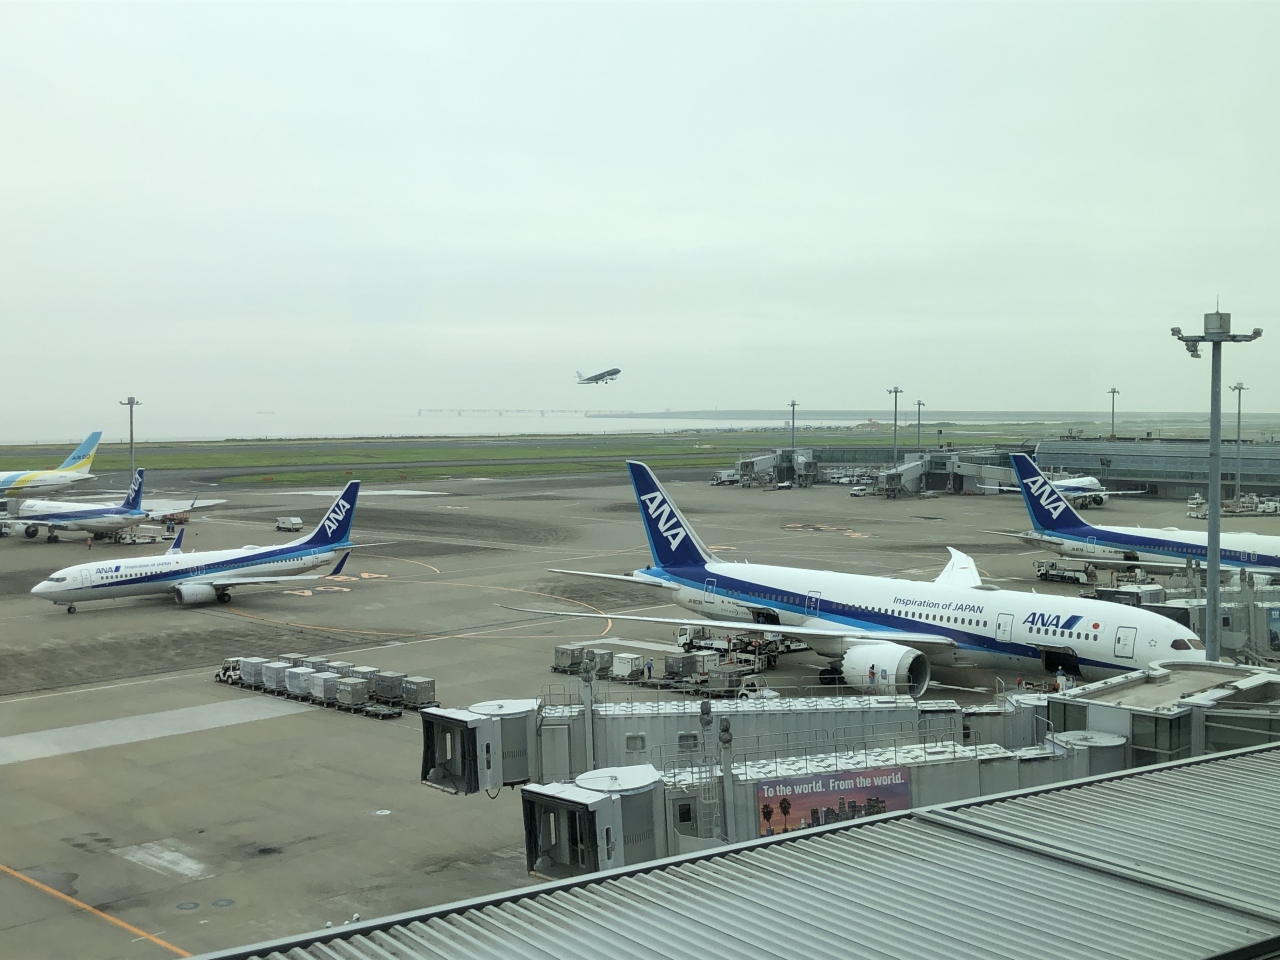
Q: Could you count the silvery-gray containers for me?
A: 15